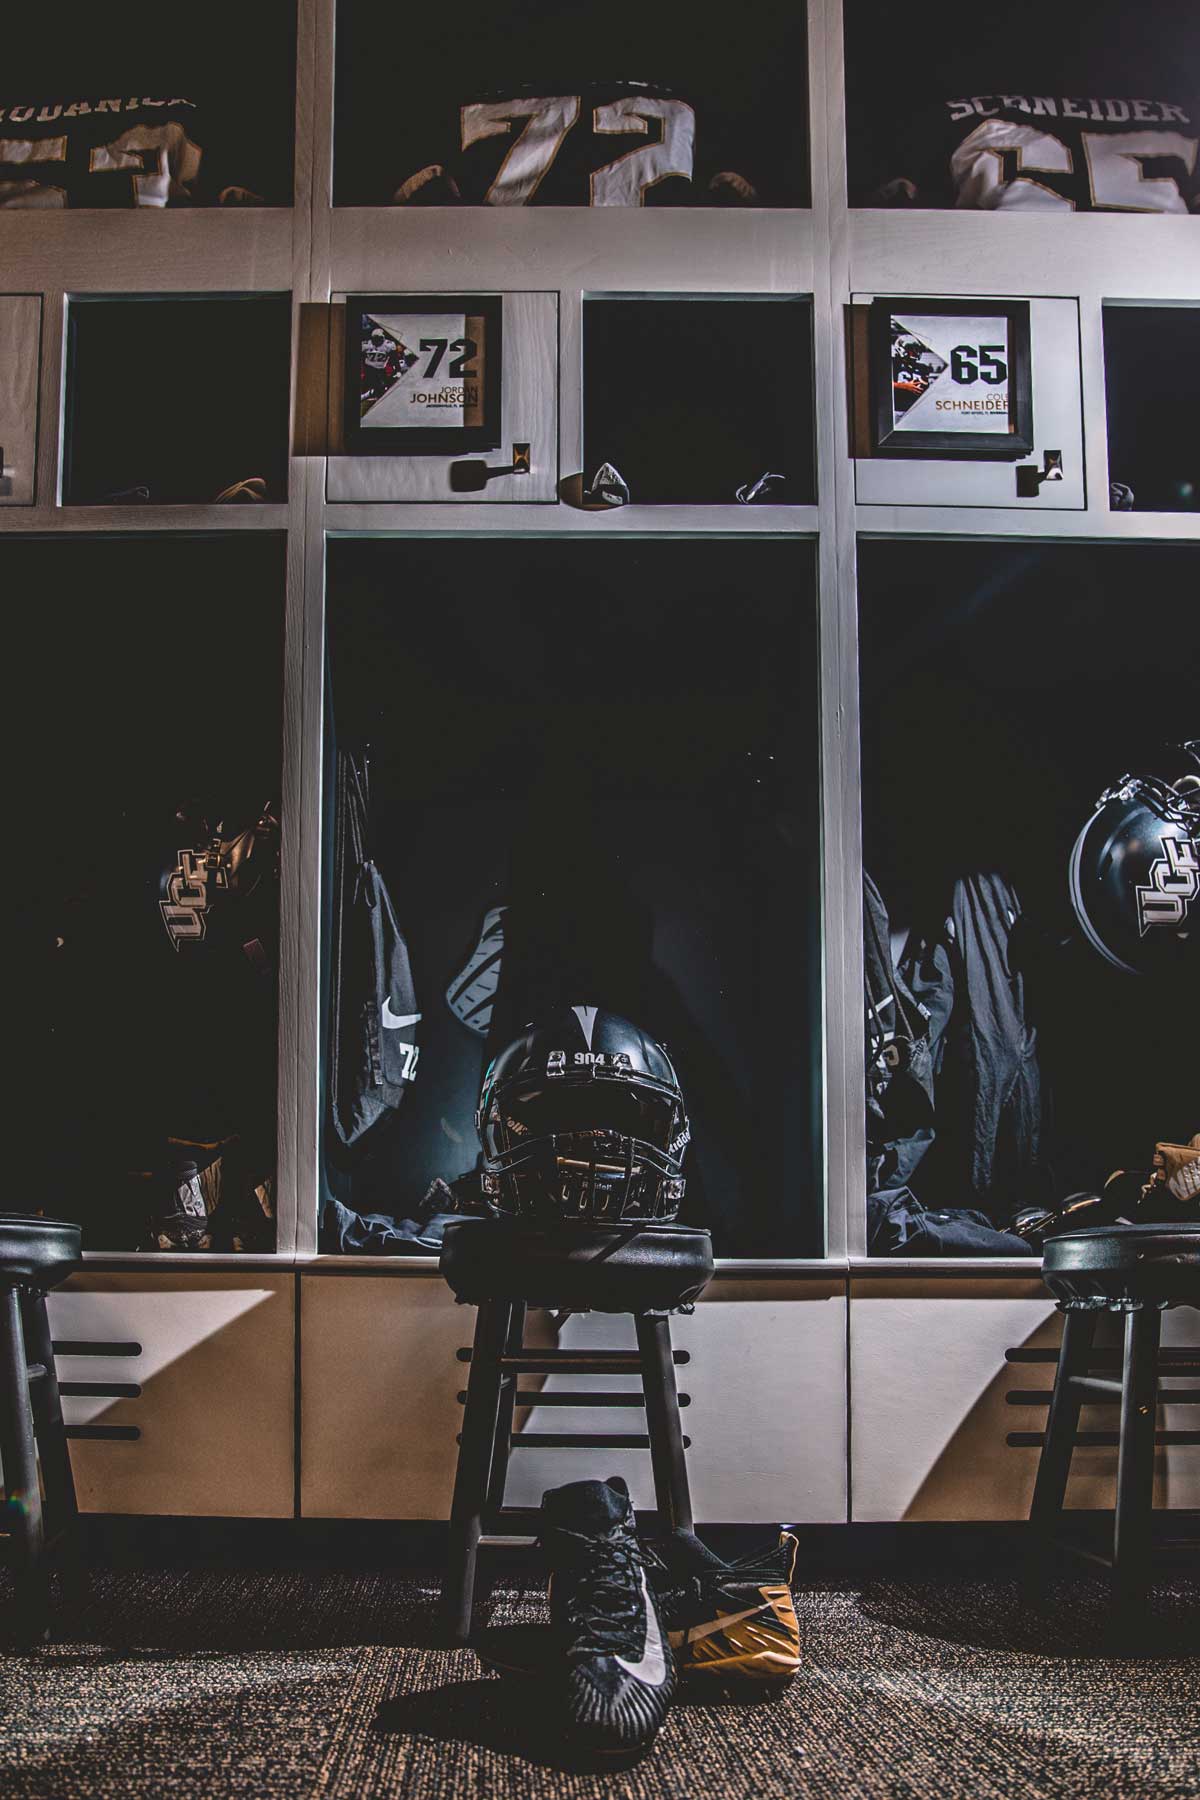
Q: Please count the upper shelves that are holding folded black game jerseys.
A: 3